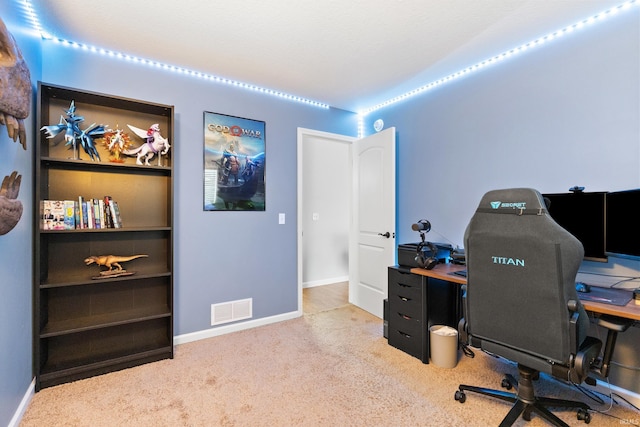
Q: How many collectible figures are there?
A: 4